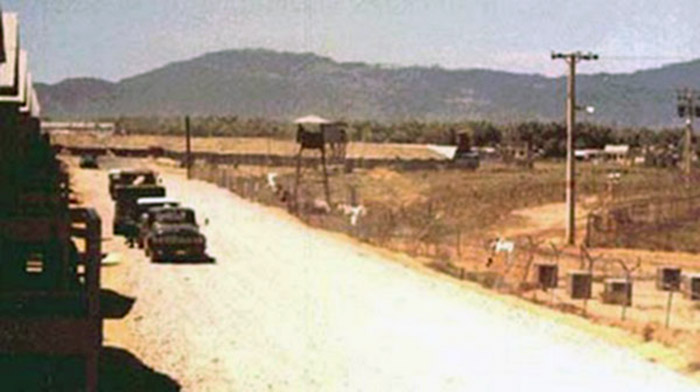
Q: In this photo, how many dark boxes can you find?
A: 5